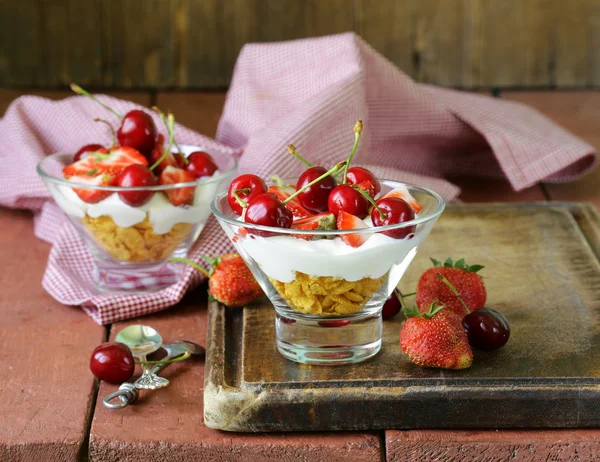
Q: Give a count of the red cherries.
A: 13